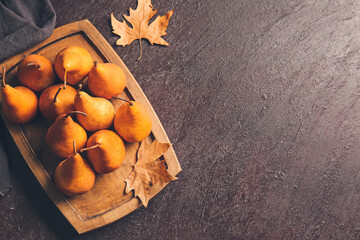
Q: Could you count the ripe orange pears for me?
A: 10